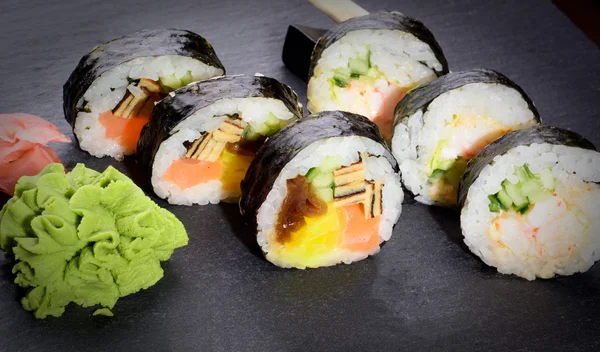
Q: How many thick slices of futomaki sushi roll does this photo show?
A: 6